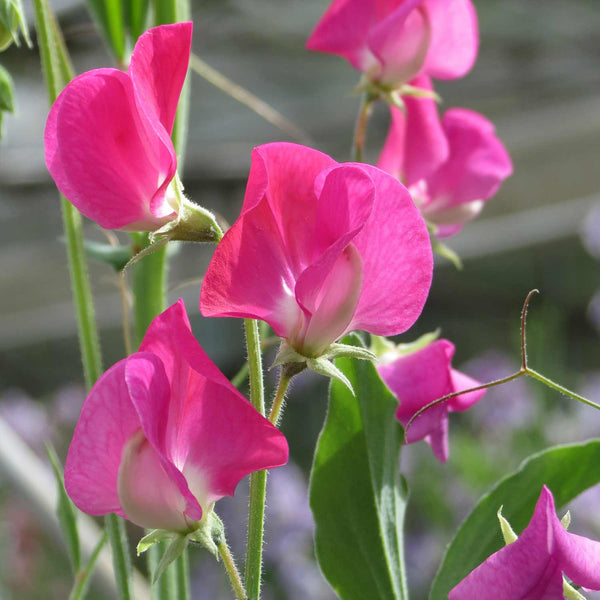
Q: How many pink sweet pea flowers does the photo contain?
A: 7